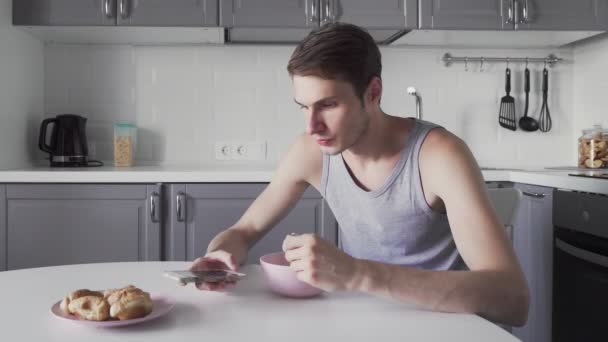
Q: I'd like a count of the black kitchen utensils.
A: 3